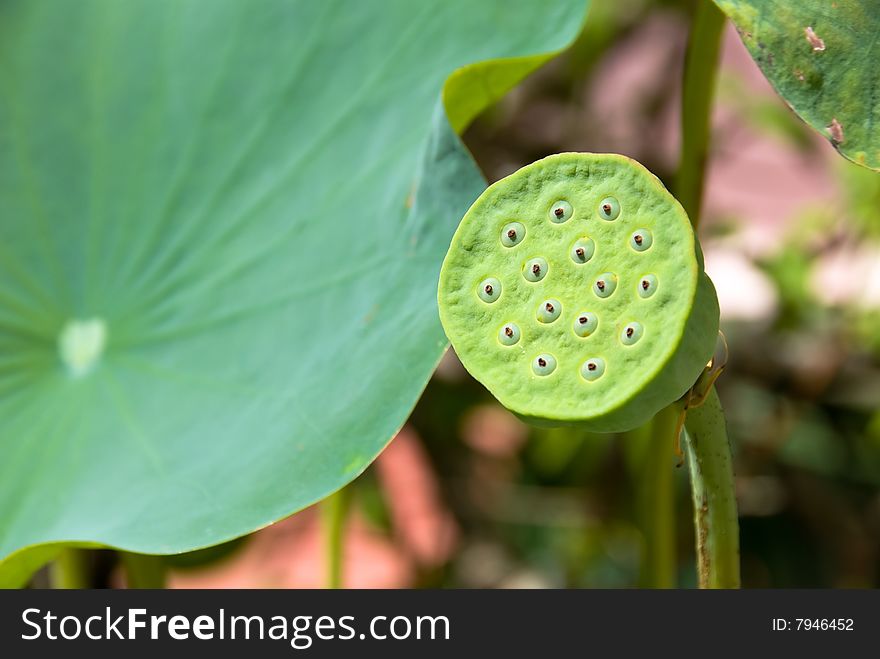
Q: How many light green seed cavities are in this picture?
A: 15